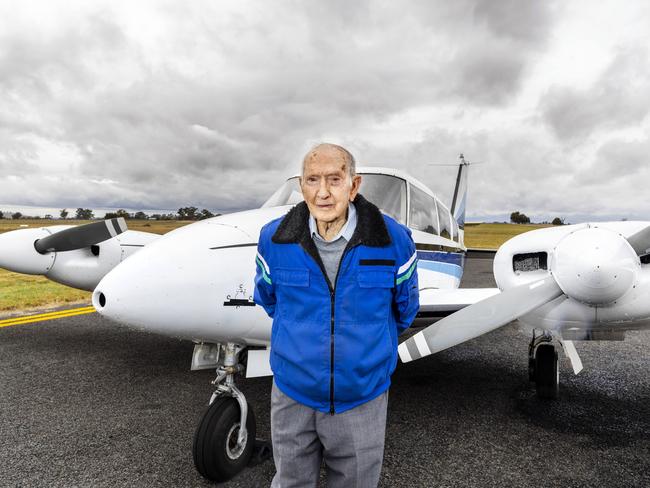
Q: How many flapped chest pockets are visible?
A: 2